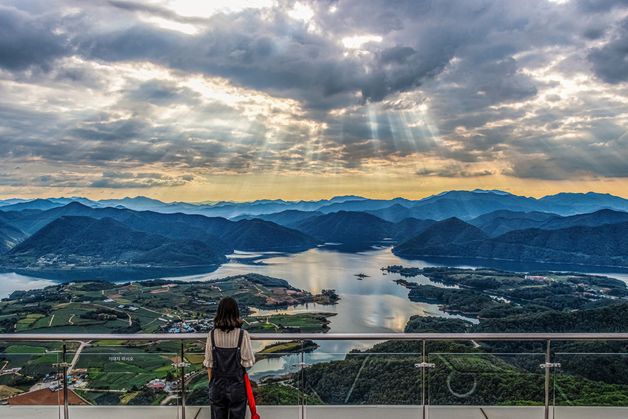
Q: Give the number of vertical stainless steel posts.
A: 5